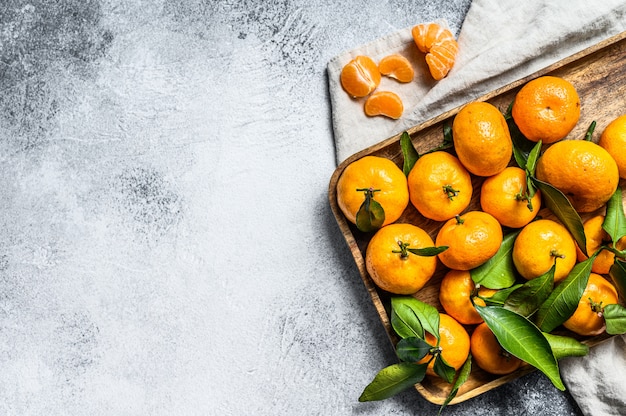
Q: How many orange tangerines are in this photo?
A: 15